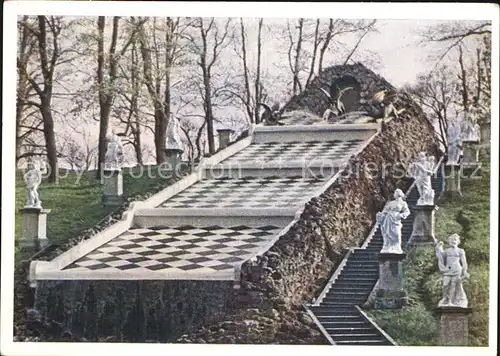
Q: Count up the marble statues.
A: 8